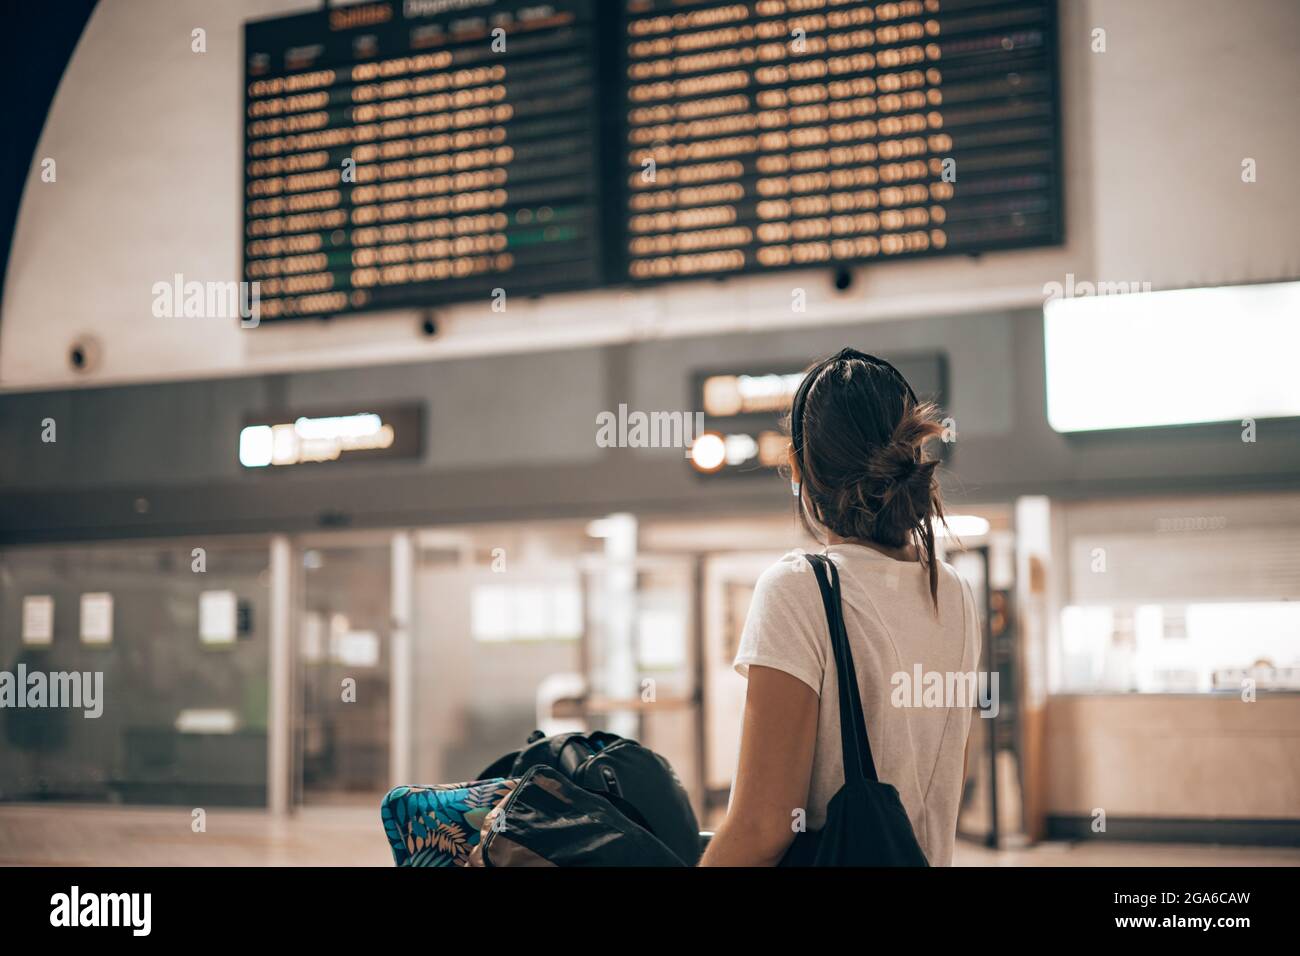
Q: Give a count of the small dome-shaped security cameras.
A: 3